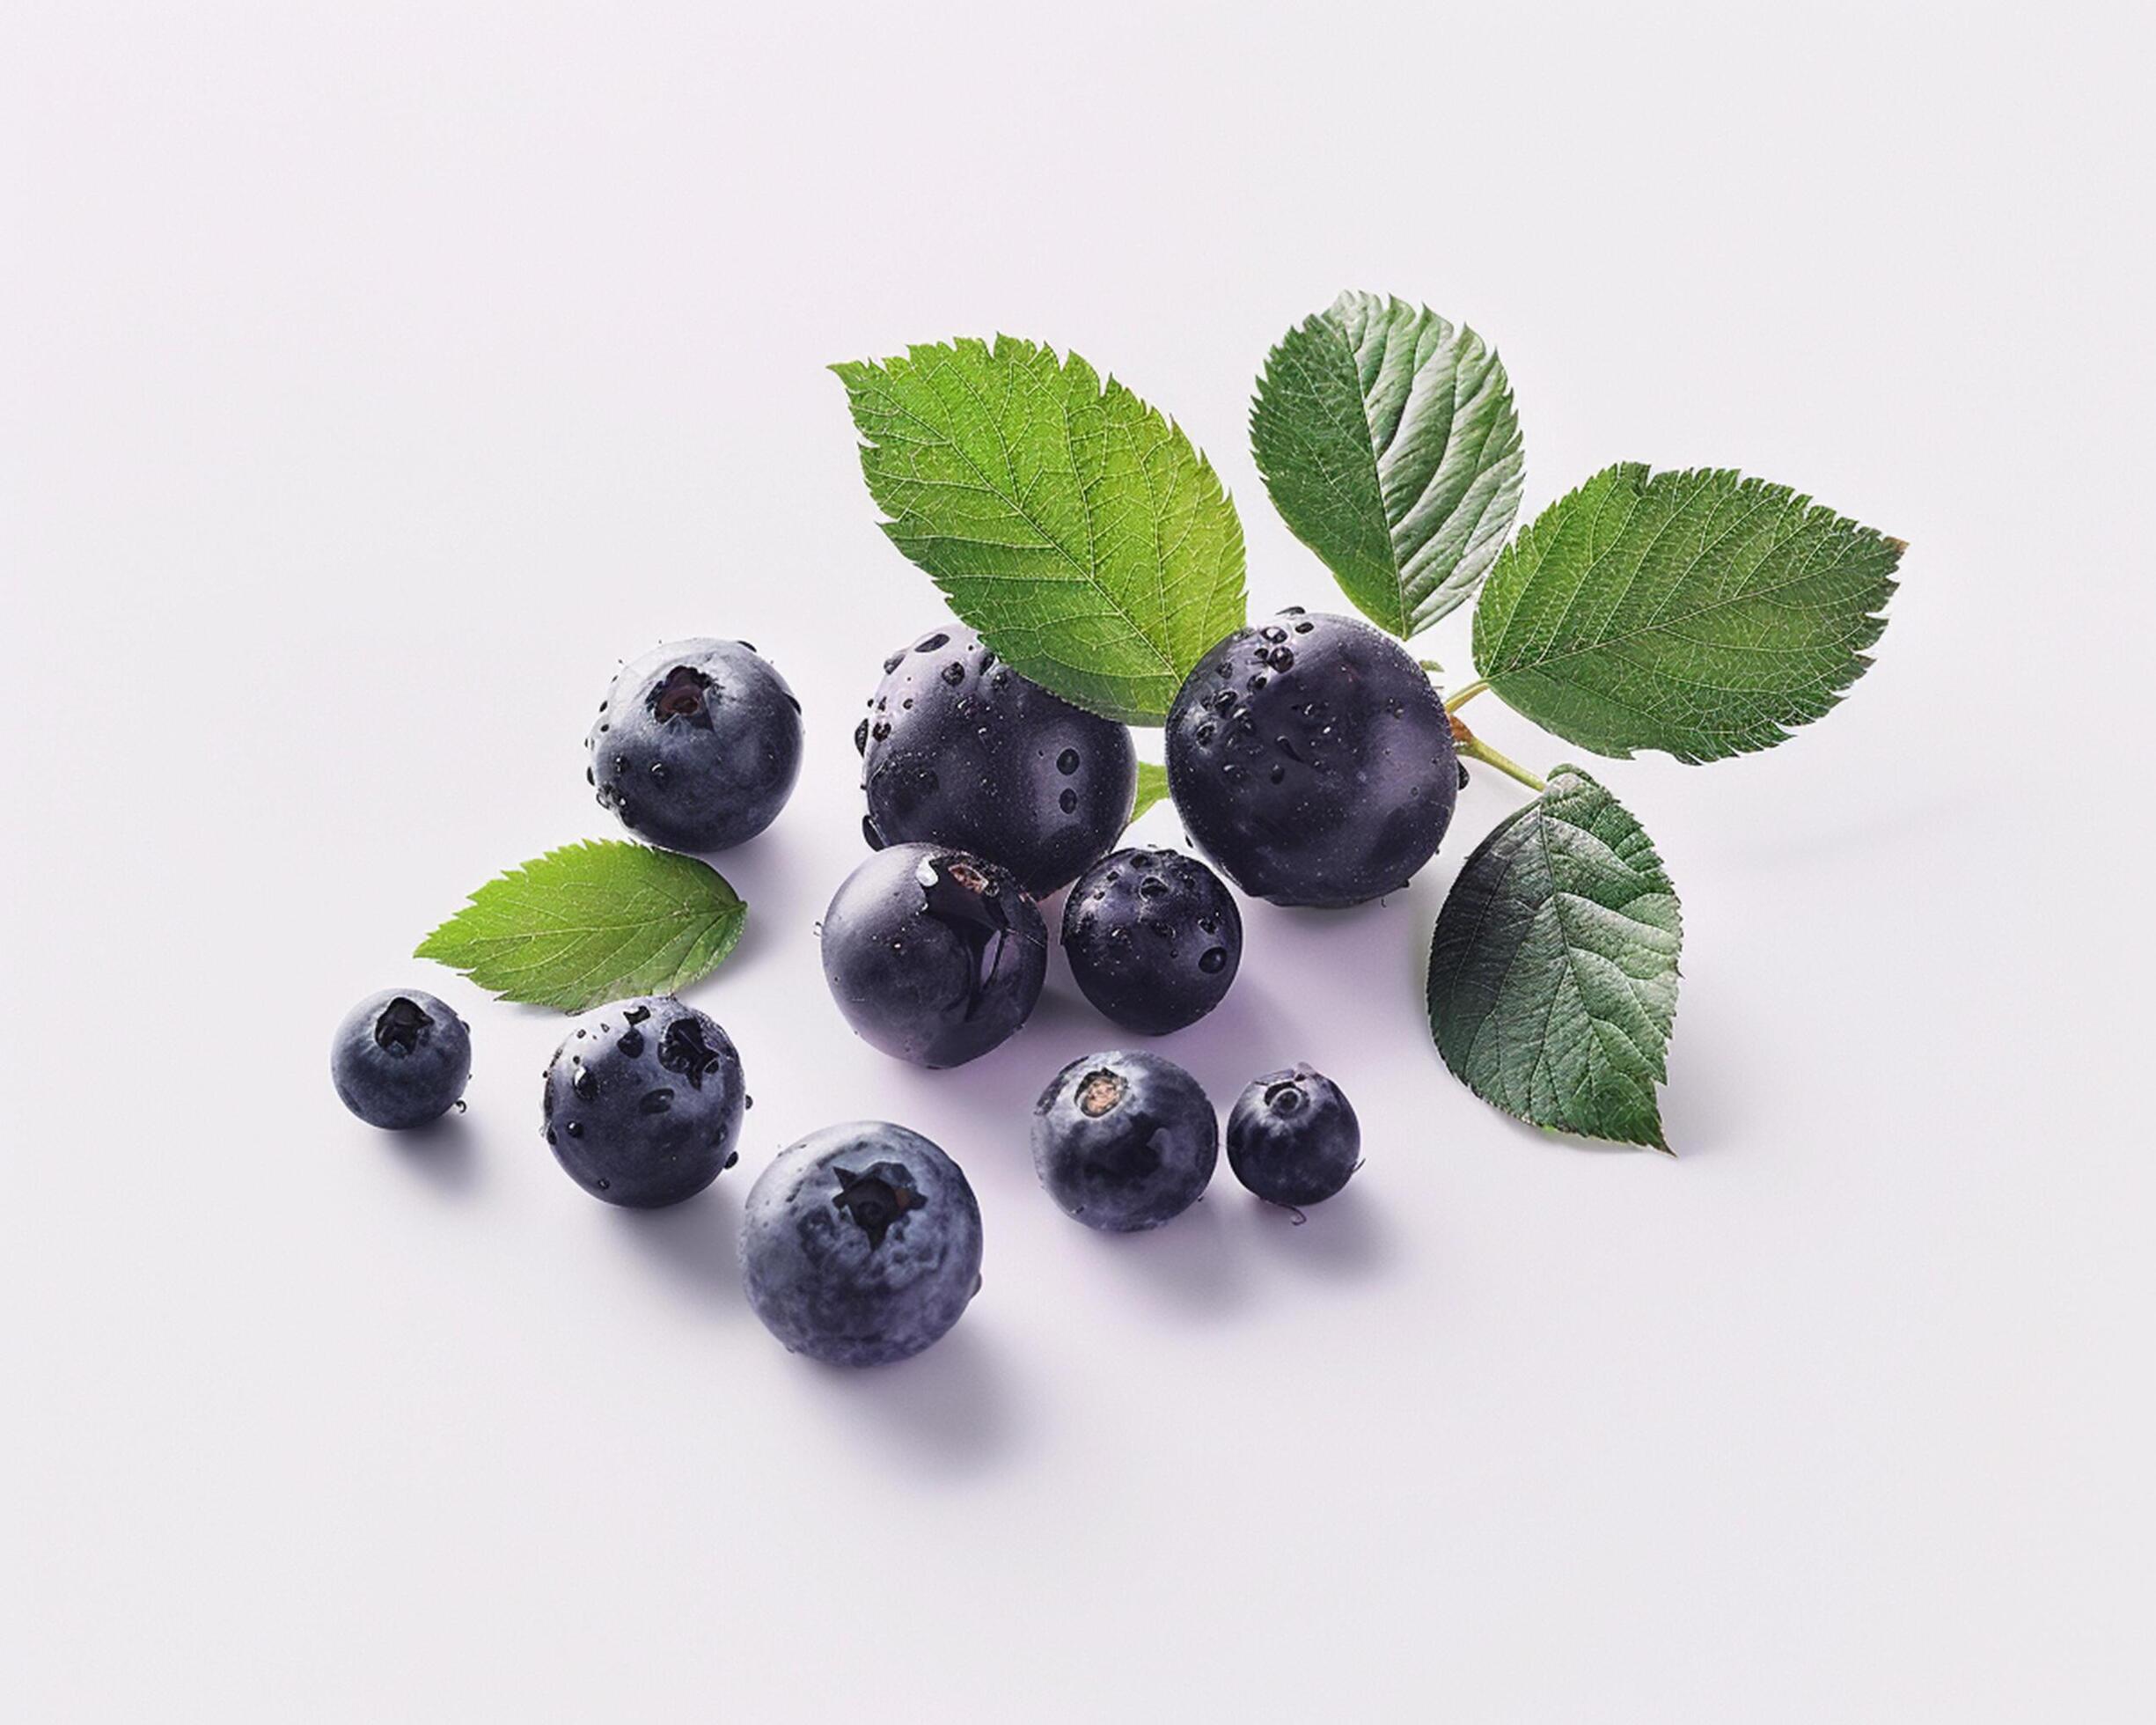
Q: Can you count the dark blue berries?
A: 10